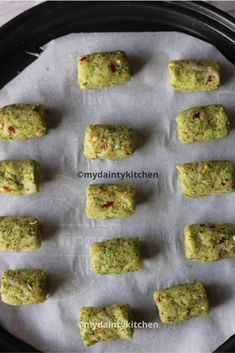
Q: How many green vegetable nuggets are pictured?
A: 14